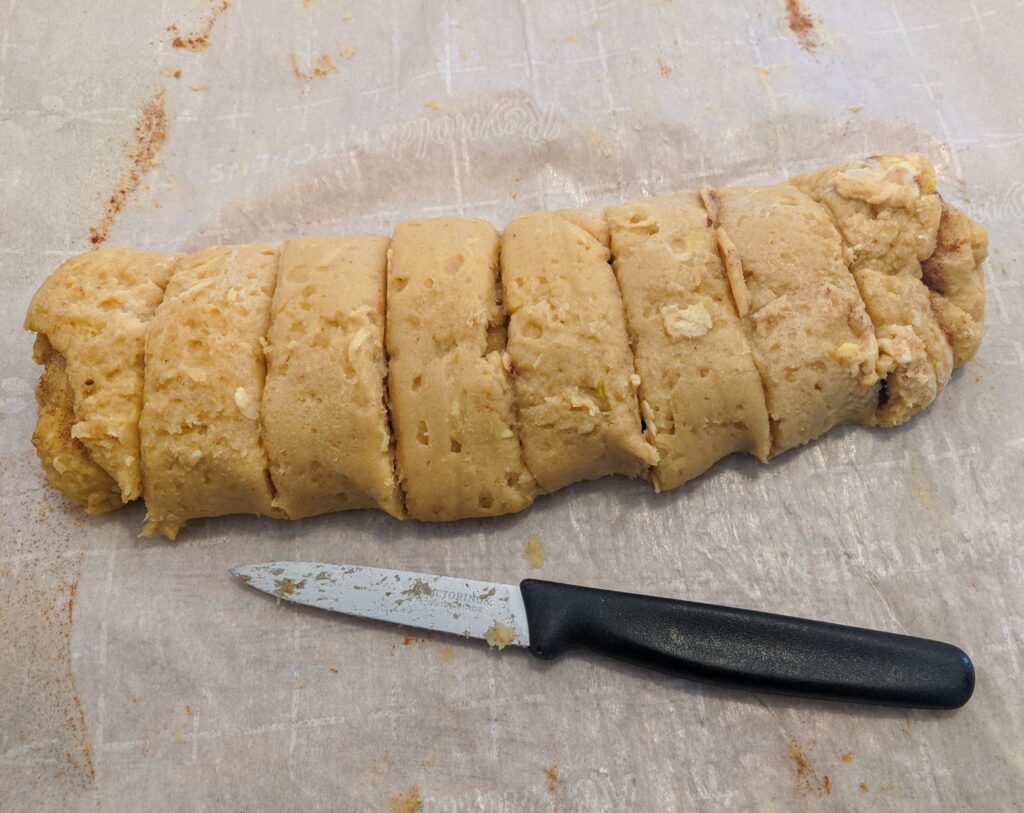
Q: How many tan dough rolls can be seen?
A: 8